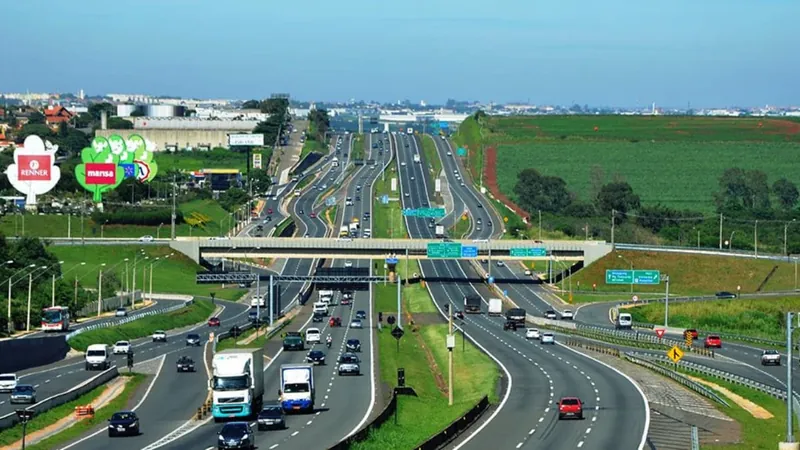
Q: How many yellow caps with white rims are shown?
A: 0